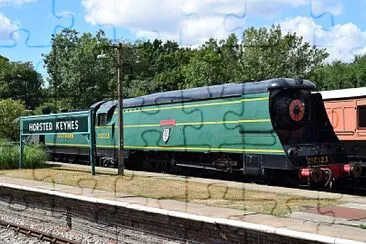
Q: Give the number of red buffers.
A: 2